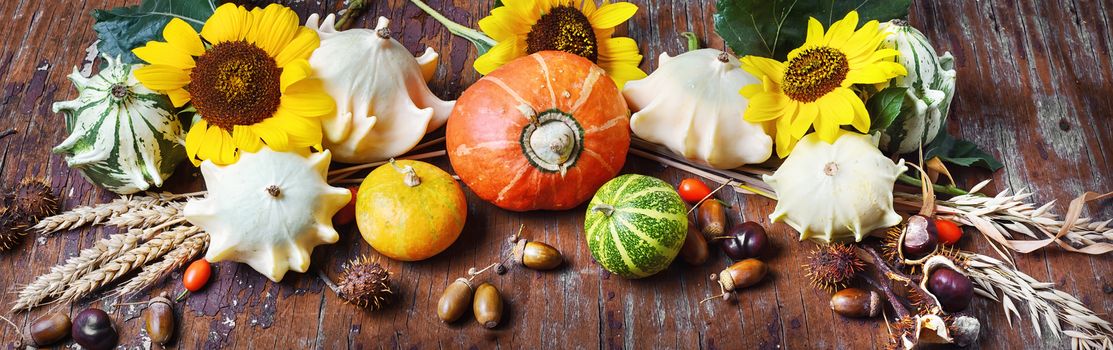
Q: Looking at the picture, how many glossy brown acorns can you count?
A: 9